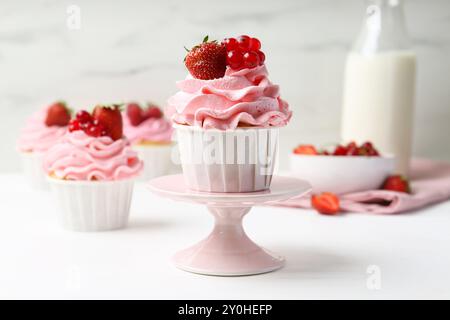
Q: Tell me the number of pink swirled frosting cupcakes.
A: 4